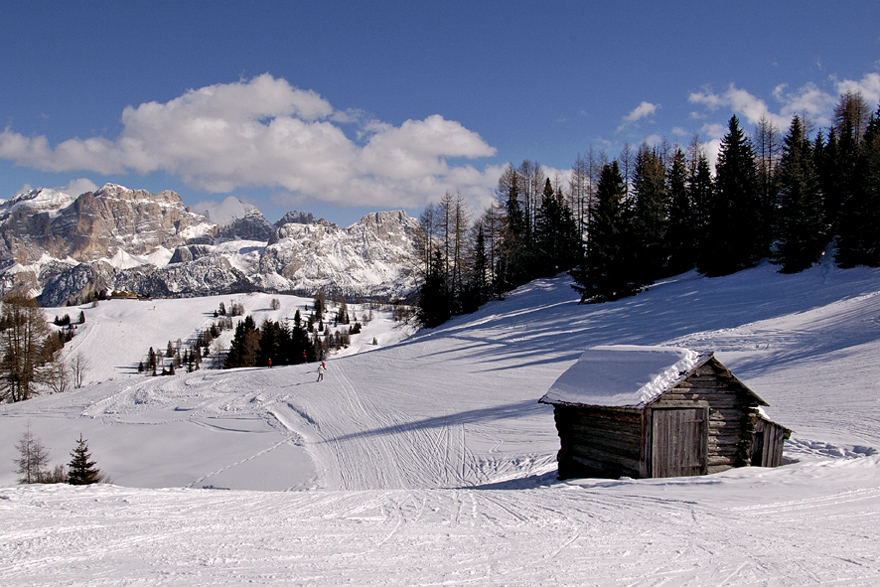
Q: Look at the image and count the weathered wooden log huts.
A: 1